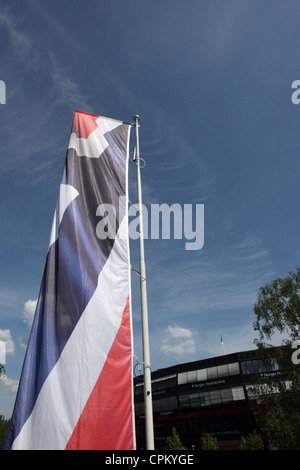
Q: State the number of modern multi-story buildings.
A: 1